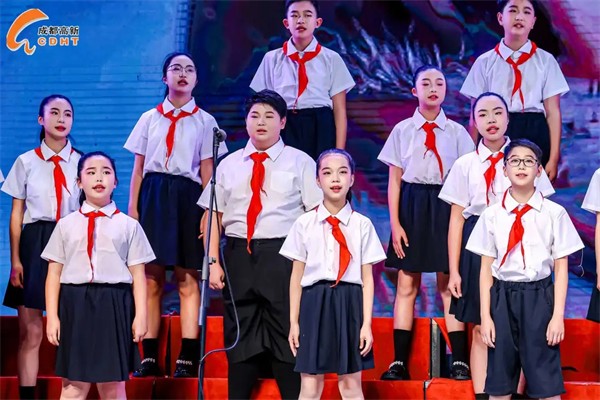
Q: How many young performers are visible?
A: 10